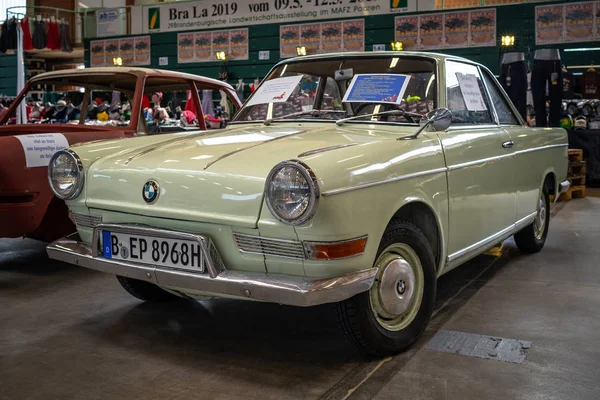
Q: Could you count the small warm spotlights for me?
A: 5